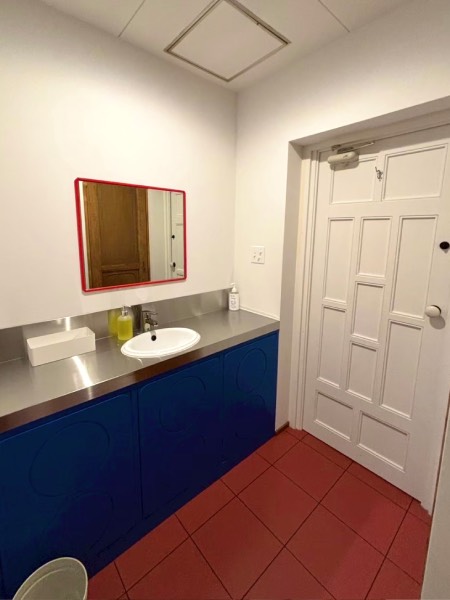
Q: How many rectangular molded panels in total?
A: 11